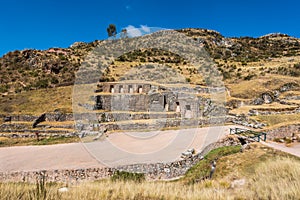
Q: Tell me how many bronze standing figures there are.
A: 0